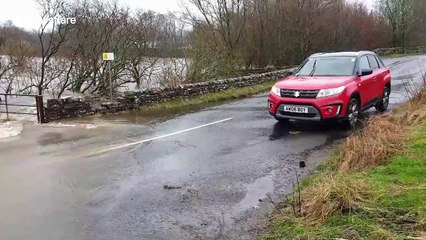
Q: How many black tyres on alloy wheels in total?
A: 2